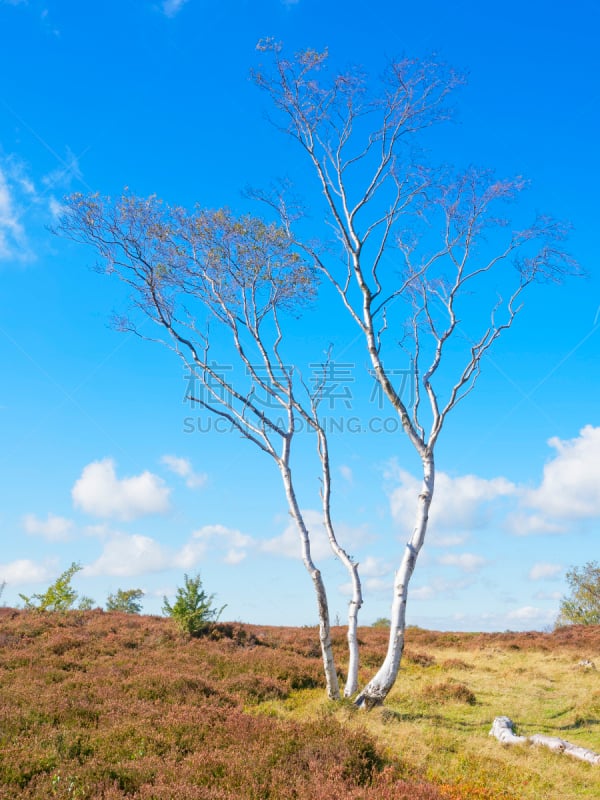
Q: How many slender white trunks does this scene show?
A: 3